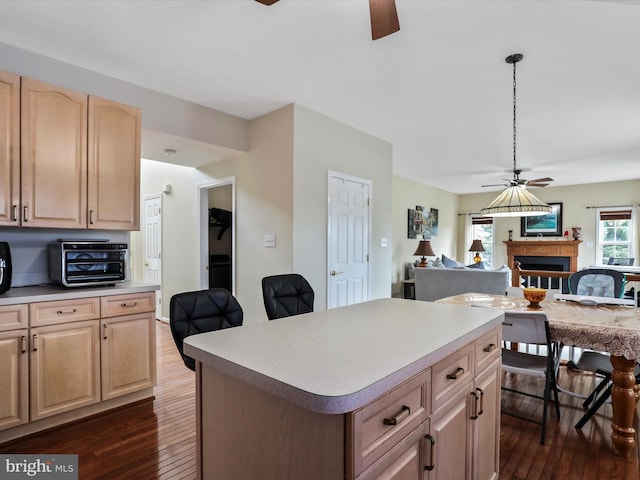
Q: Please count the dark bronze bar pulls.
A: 14